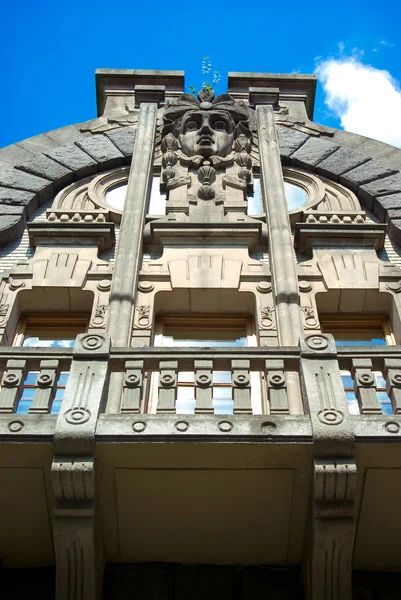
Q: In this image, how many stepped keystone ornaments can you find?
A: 3